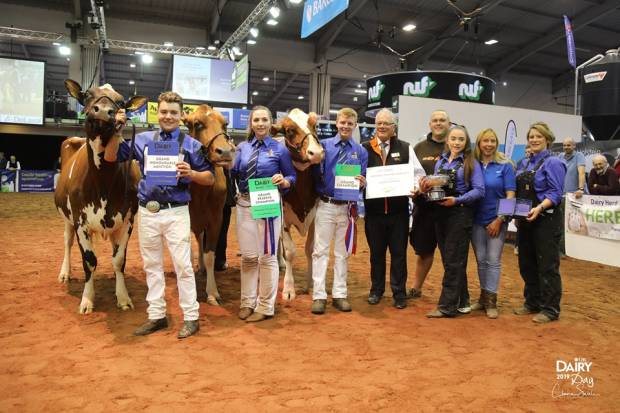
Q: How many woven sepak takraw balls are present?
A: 0